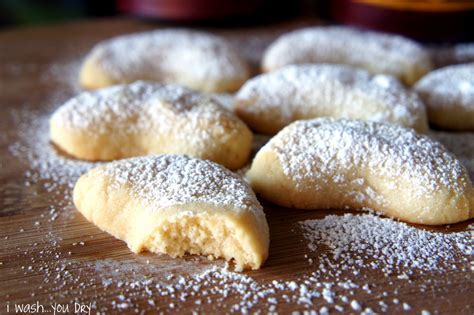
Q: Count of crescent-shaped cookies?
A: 7